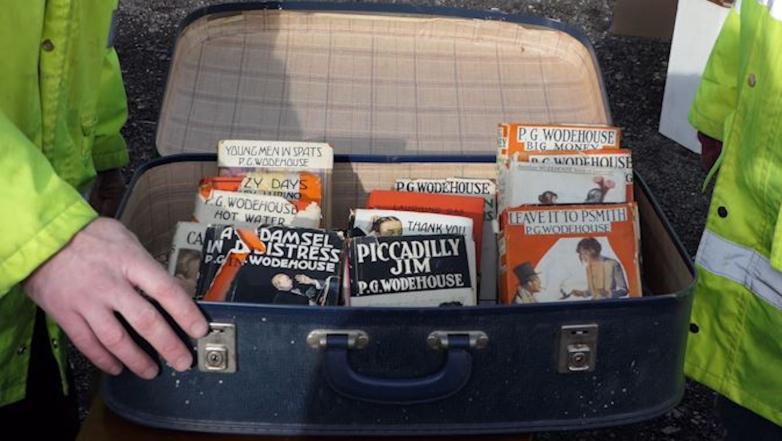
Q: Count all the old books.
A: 13